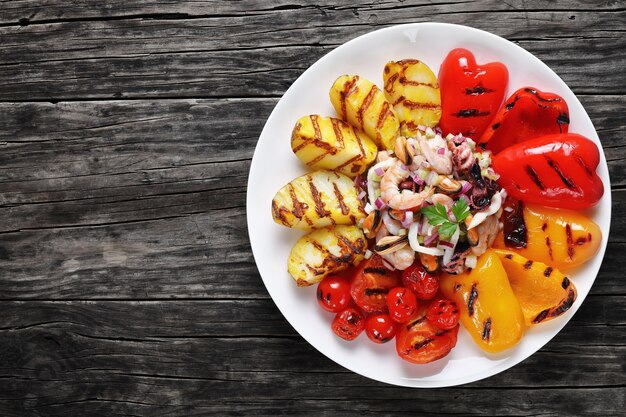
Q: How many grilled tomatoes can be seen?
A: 8